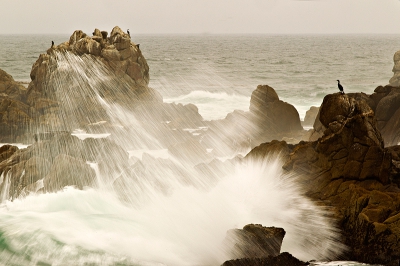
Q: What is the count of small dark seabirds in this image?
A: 4